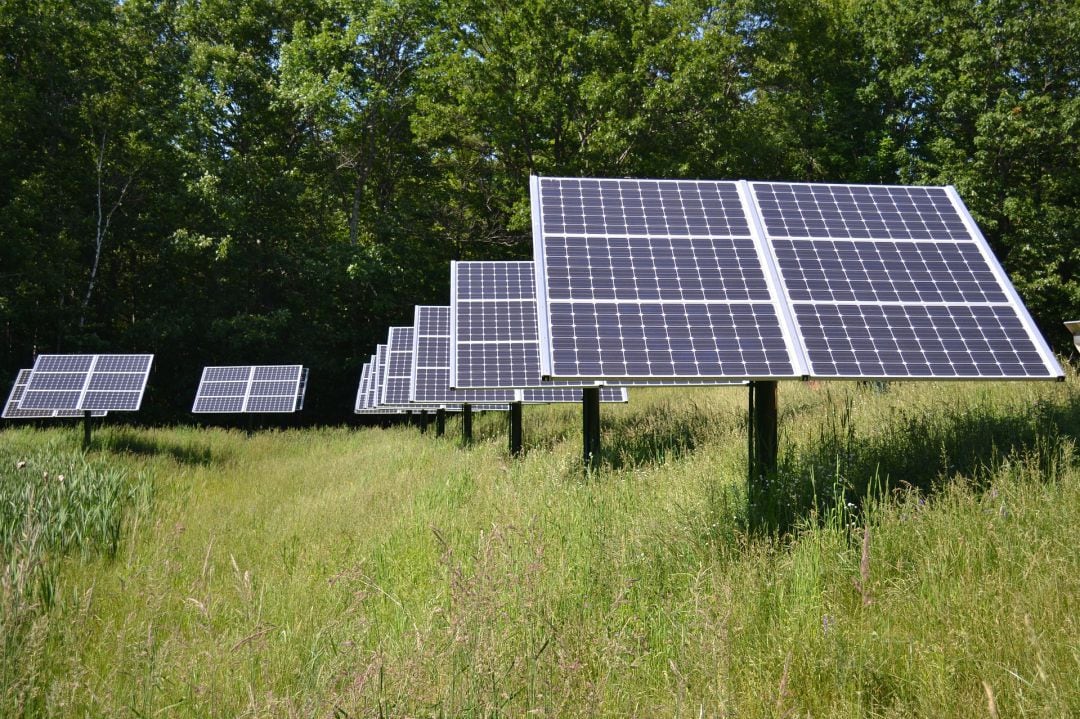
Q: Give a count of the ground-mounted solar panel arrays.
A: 11